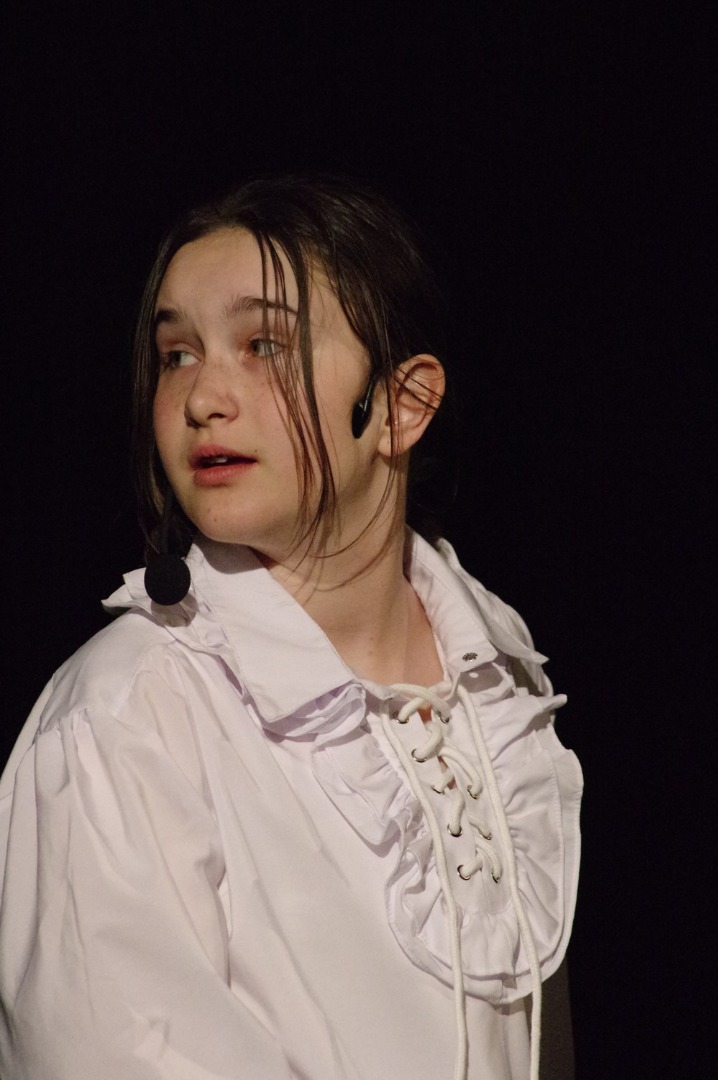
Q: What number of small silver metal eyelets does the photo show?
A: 9